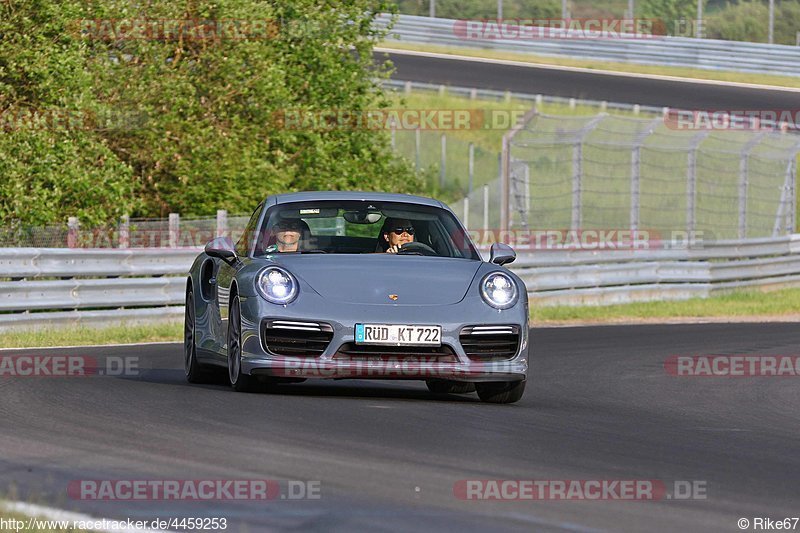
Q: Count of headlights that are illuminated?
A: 2